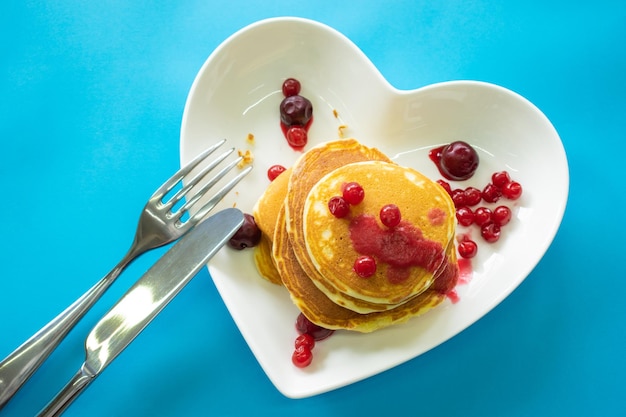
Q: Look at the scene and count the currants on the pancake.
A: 4